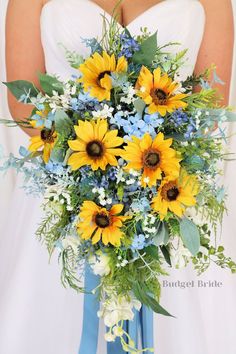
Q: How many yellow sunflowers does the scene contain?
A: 7